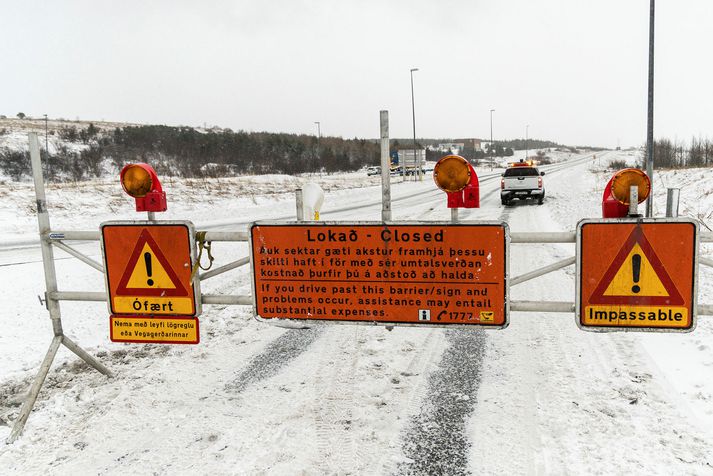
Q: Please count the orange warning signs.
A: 3